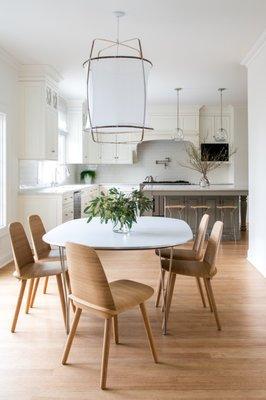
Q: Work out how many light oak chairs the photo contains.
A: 5